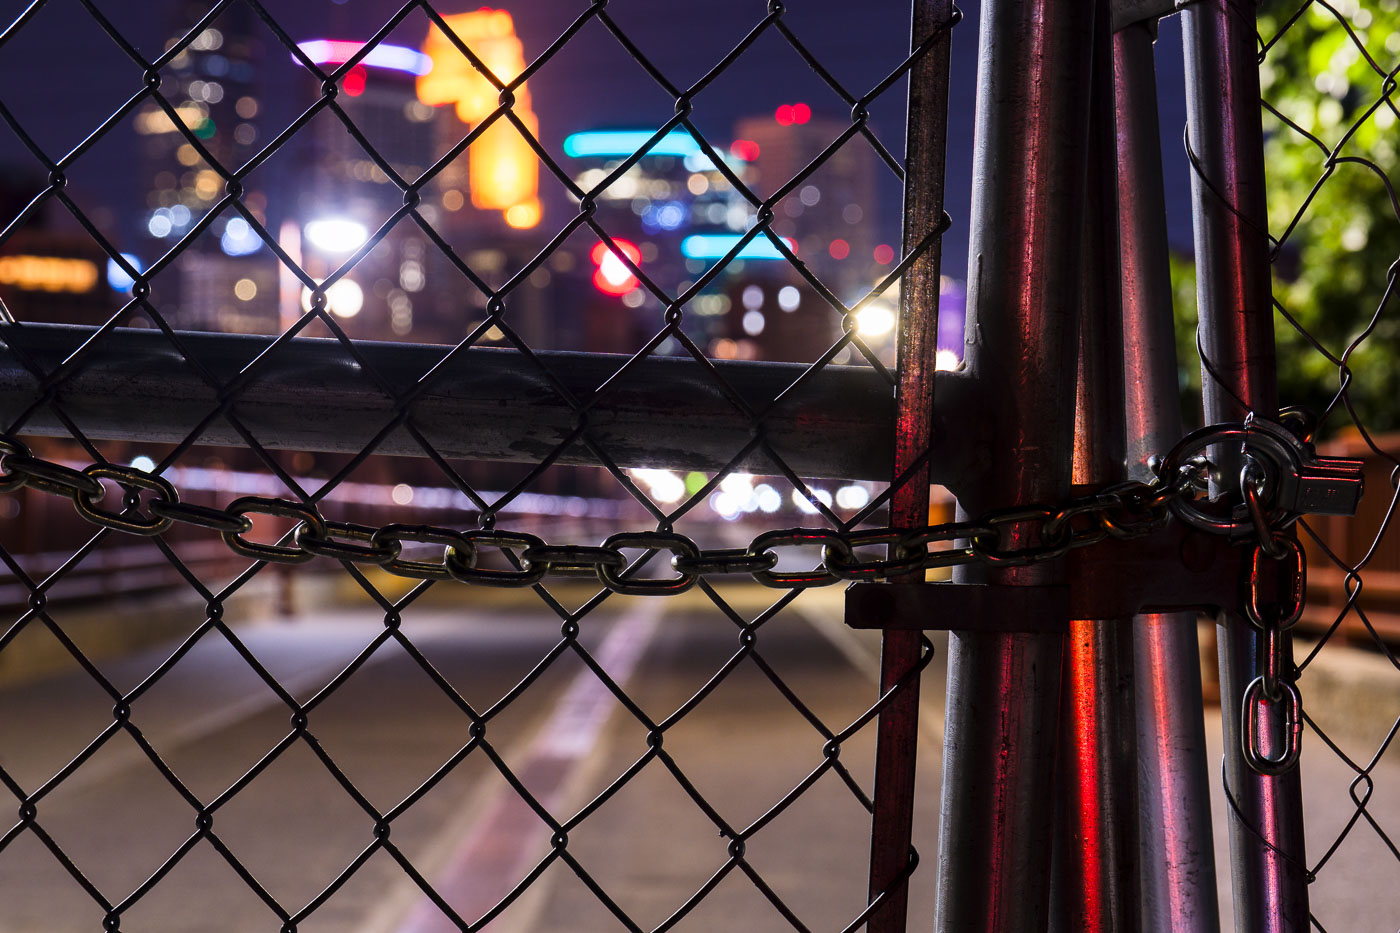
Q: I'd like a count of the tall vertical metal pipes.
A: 4